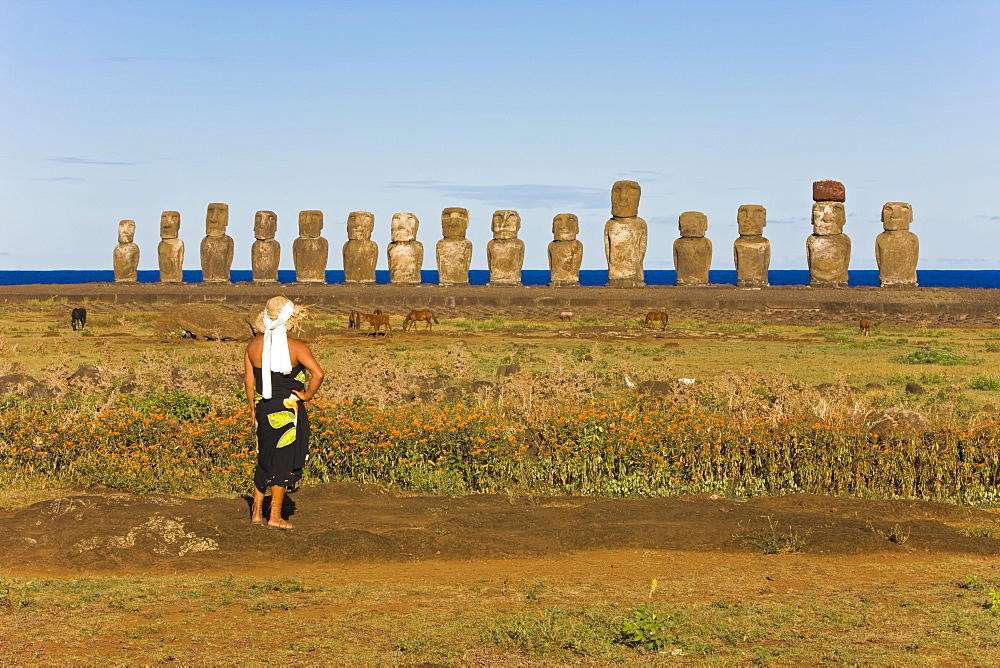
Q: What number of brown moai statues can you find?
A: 15